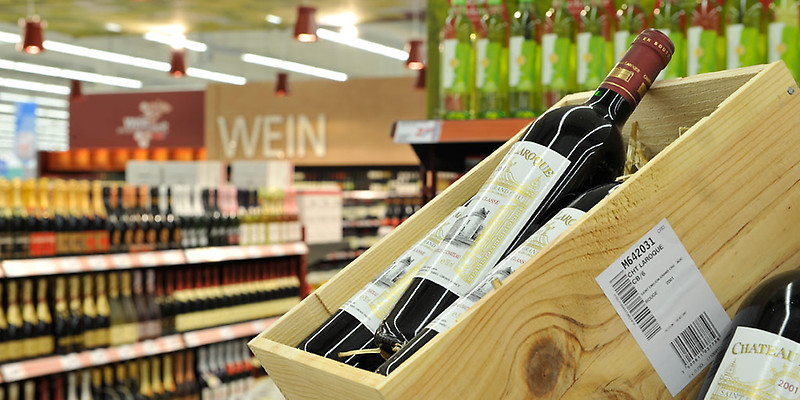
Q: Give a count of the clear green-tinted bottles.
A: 10